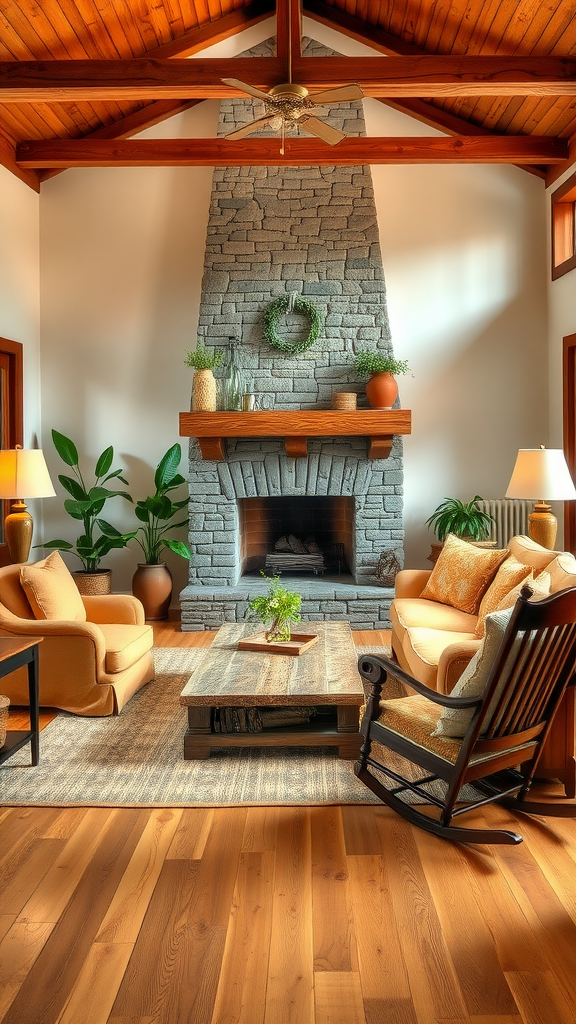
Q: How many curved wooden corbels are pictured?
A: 3